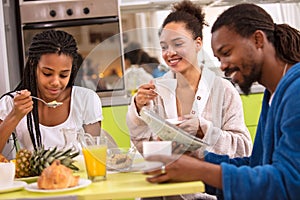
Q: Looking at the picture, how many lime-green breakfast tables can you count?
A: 1